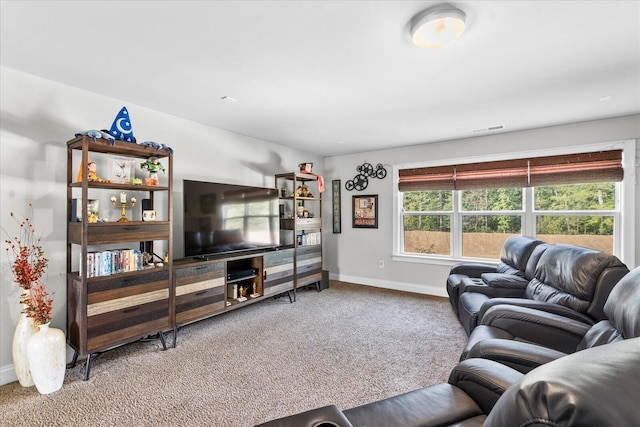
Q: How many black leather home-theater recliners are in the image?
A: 4